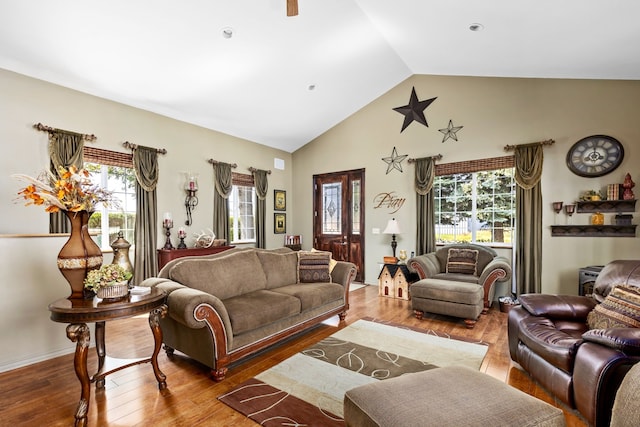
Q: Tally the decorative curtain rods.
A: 6